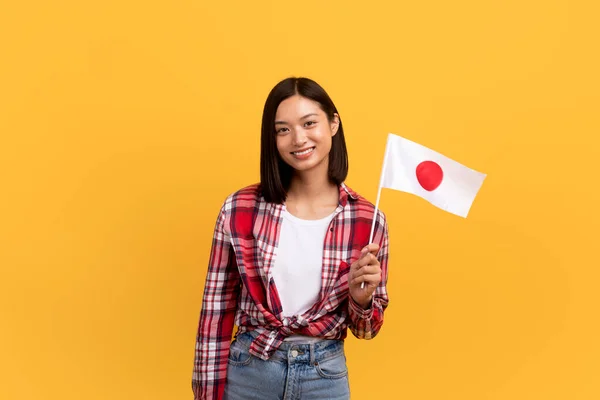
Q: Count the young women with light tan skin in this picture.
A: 1